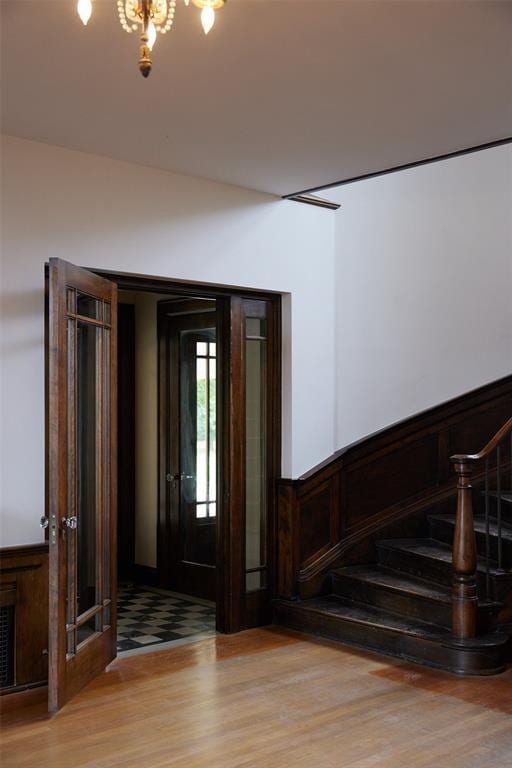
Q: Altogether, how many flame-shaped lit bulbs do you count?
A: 3